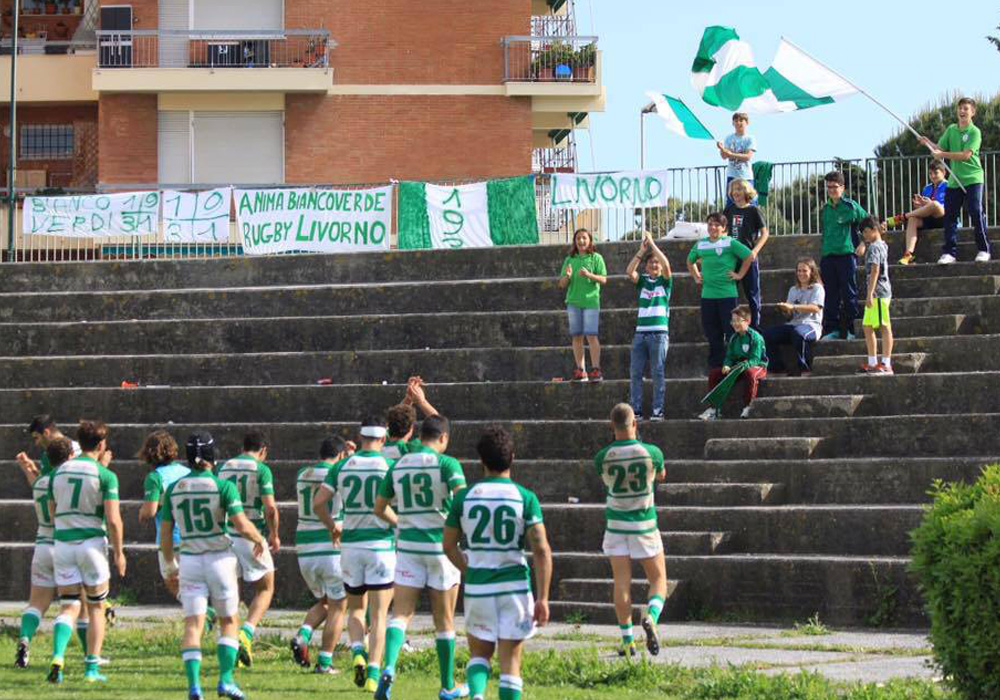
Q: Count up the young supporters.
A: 11